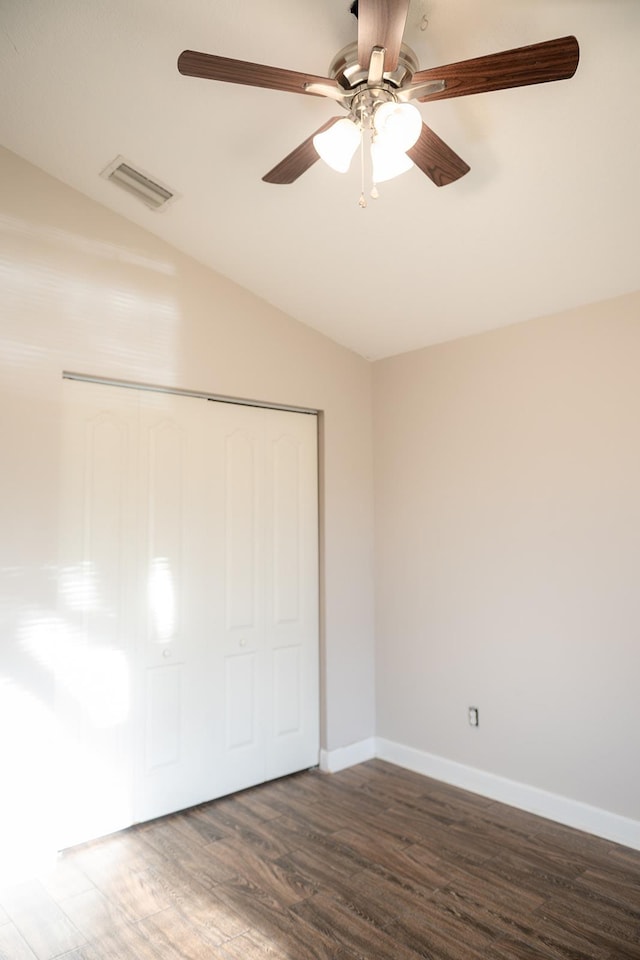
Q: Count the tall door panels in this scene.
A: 4